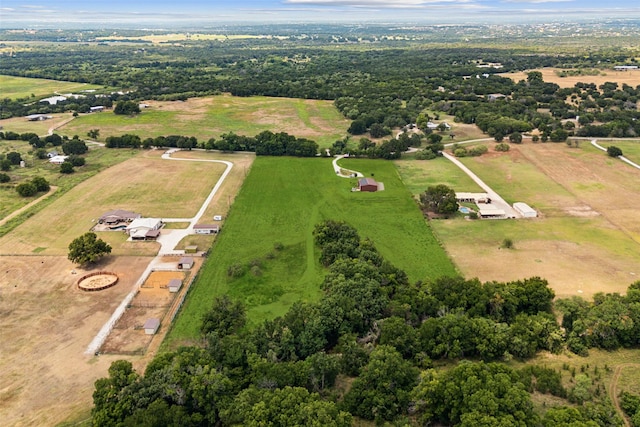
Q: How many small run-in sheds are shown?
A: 3